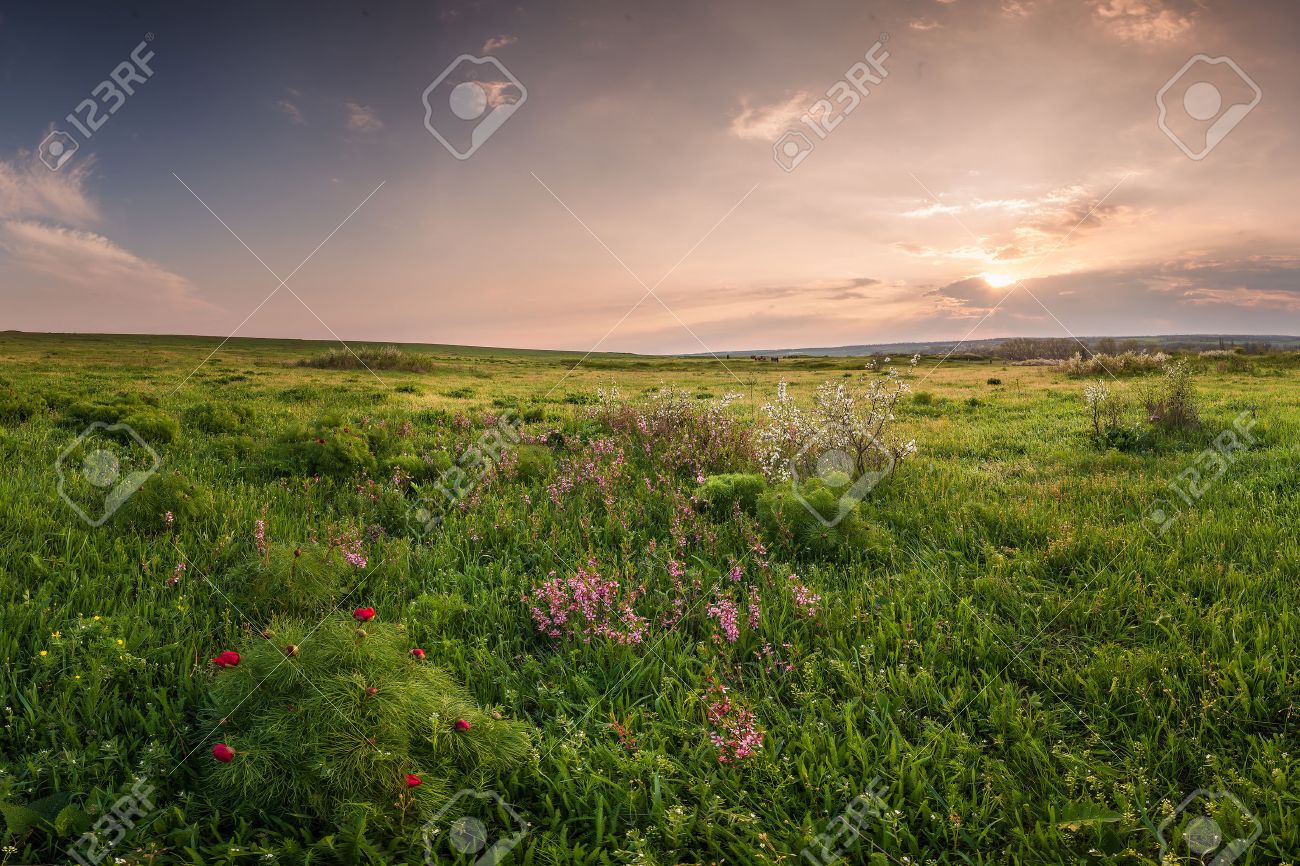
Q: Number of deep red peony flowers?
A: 6